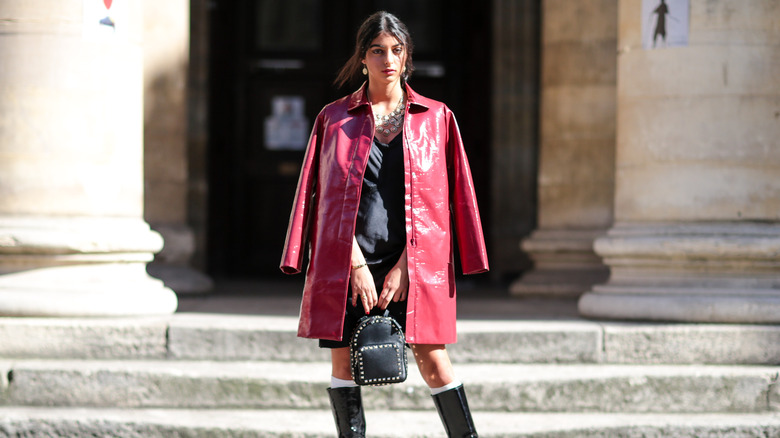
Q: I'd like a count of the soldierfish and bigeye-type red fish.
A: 0